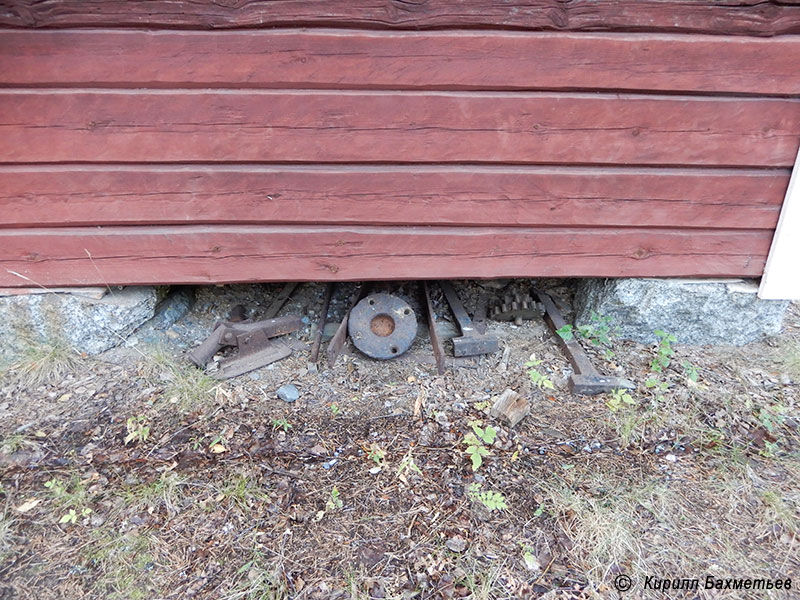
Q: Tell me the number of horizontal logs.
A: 5